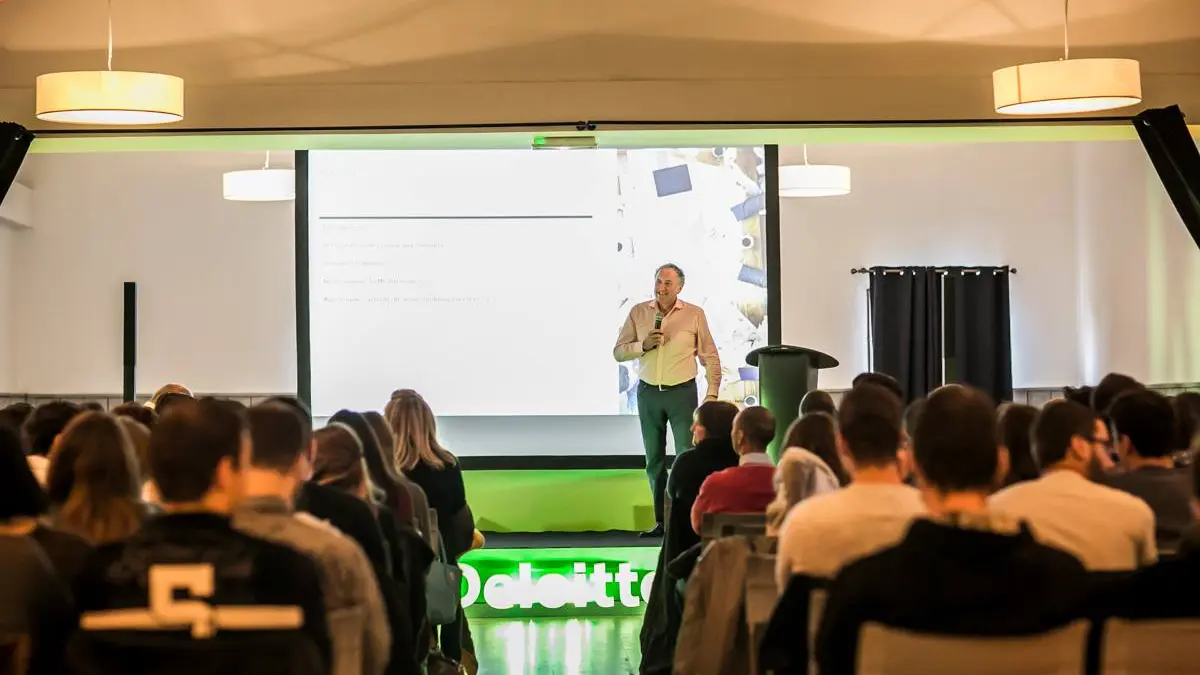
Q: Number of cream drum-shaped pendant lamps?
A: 4